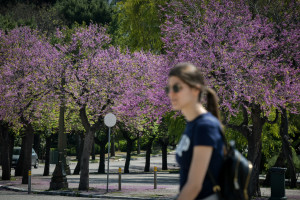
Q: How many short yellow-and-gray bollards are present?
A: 3